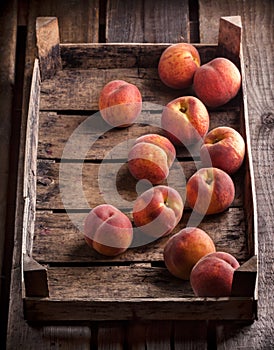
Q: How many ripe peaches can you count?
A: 11